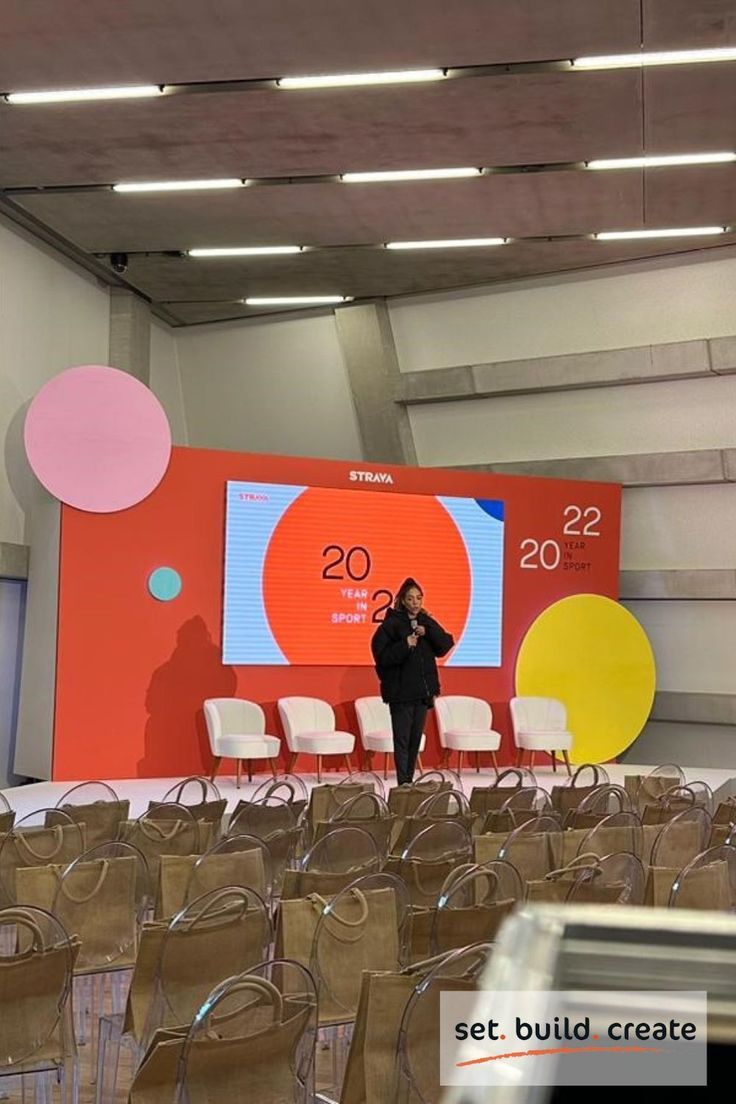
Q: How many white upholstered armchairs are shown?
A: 5